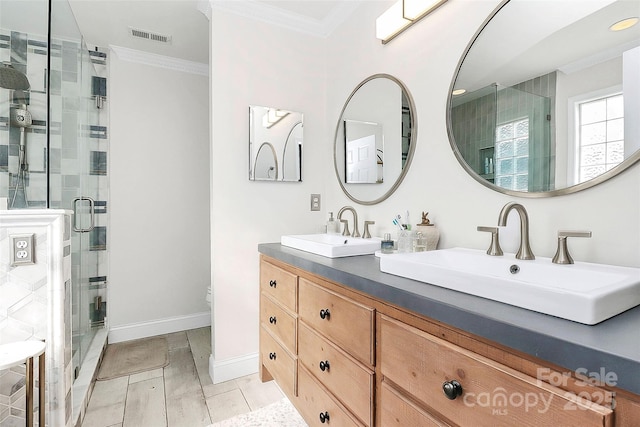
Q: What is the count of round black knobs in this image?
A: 7